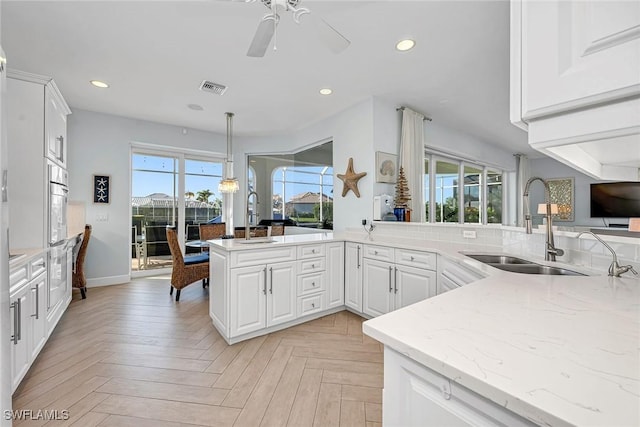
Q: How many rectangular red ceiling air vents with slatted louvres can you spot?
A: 0